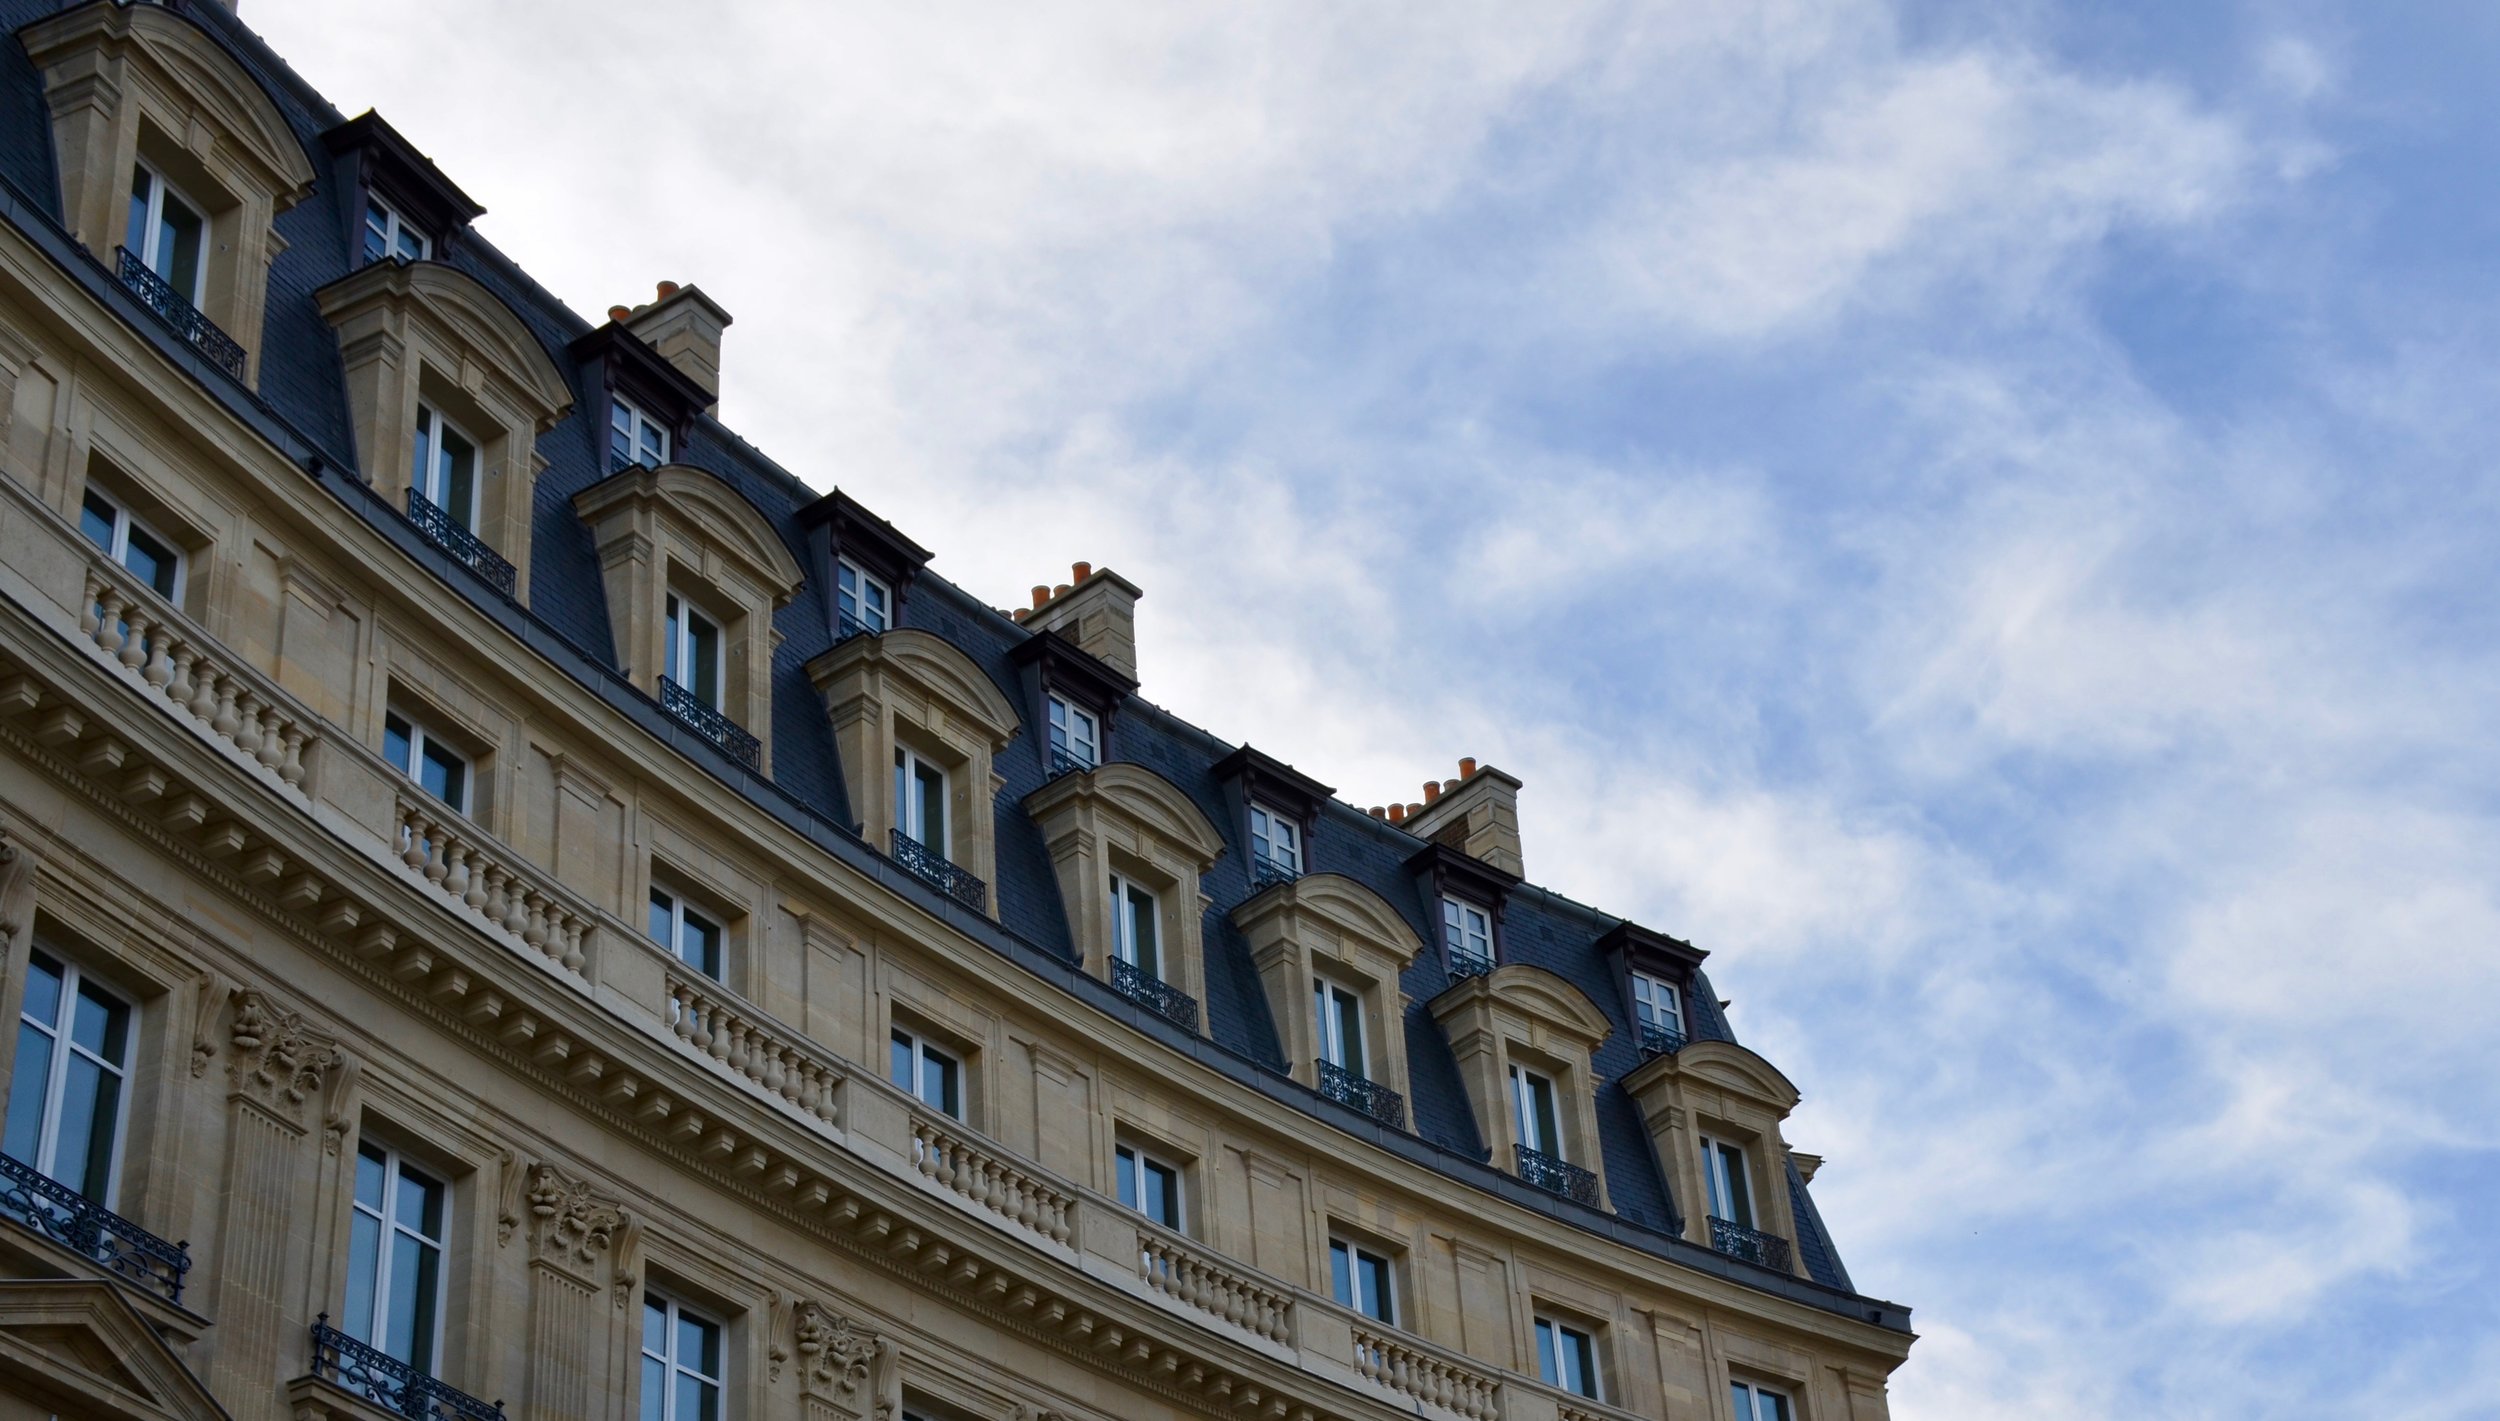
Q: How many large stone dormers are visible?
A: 8